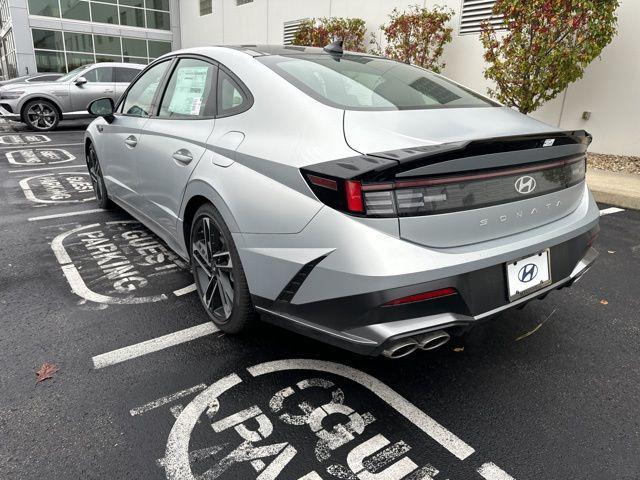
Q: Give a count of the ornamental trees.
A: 3